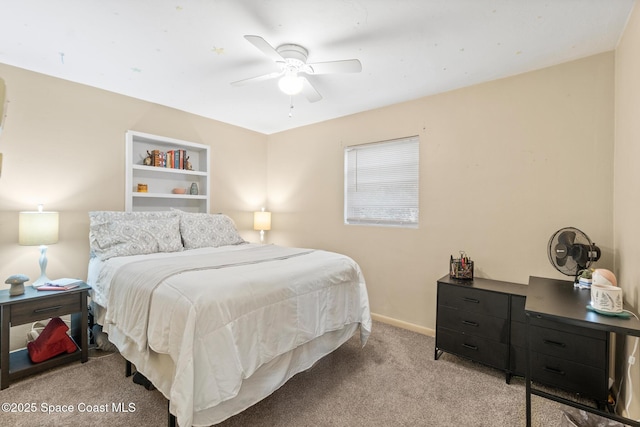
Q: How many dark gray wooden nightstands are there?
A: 1